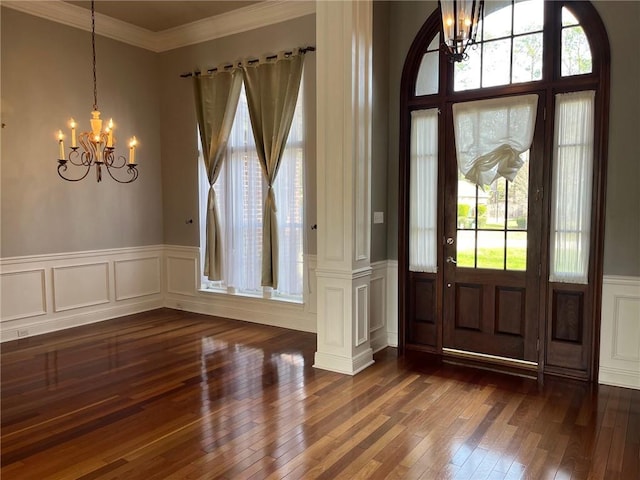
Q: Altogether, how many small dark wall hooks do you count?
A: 2